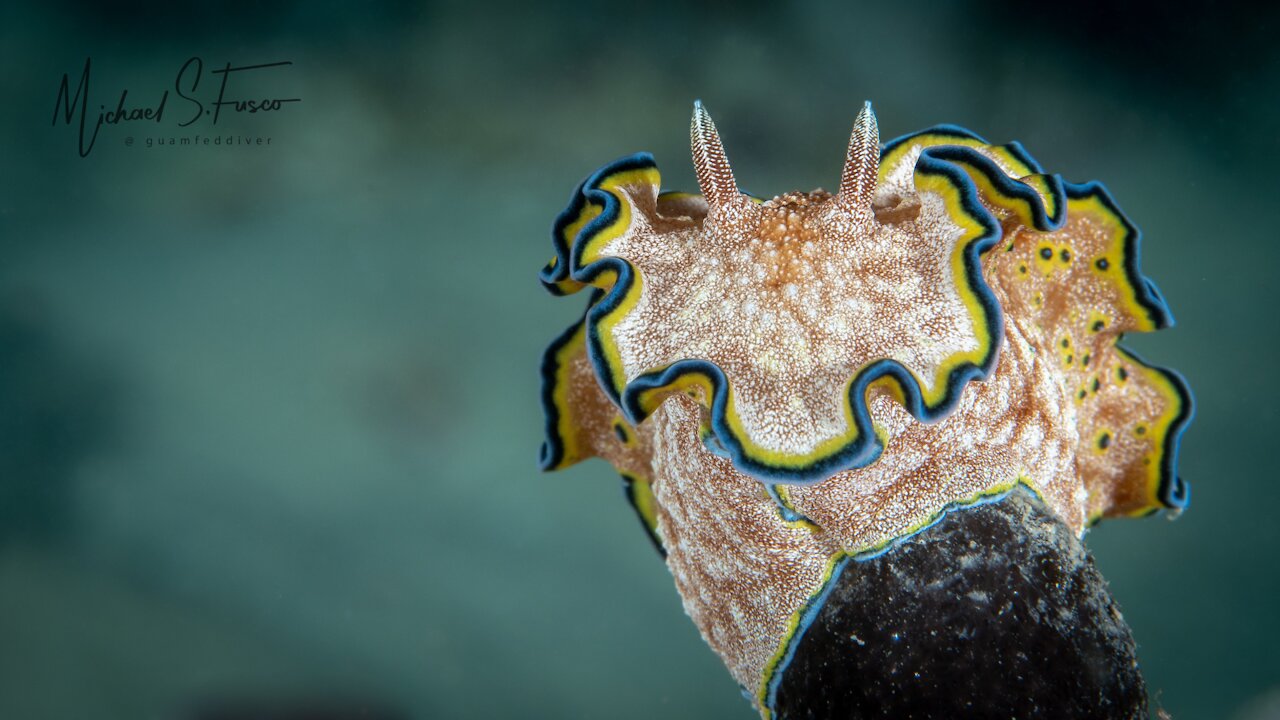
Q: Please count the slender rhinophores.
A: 2